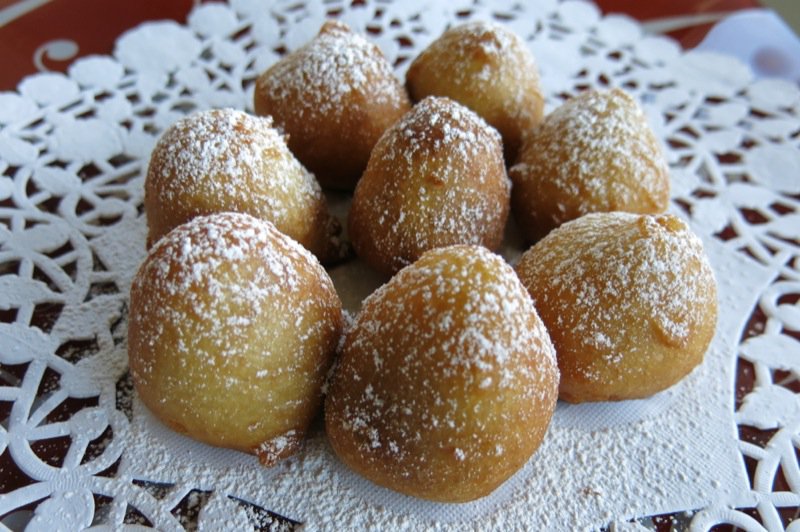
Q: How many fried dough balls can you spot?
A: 8